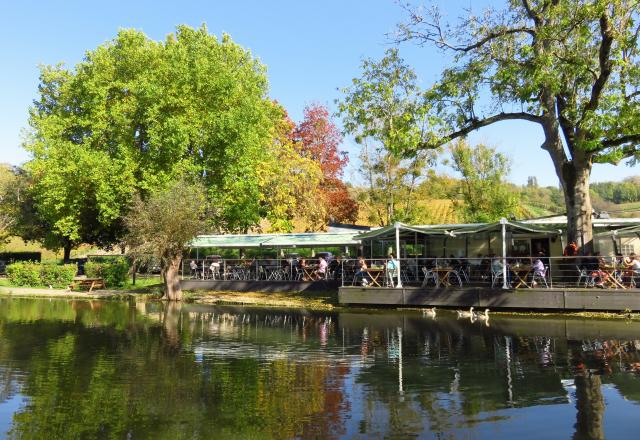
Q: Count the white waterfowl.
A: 3